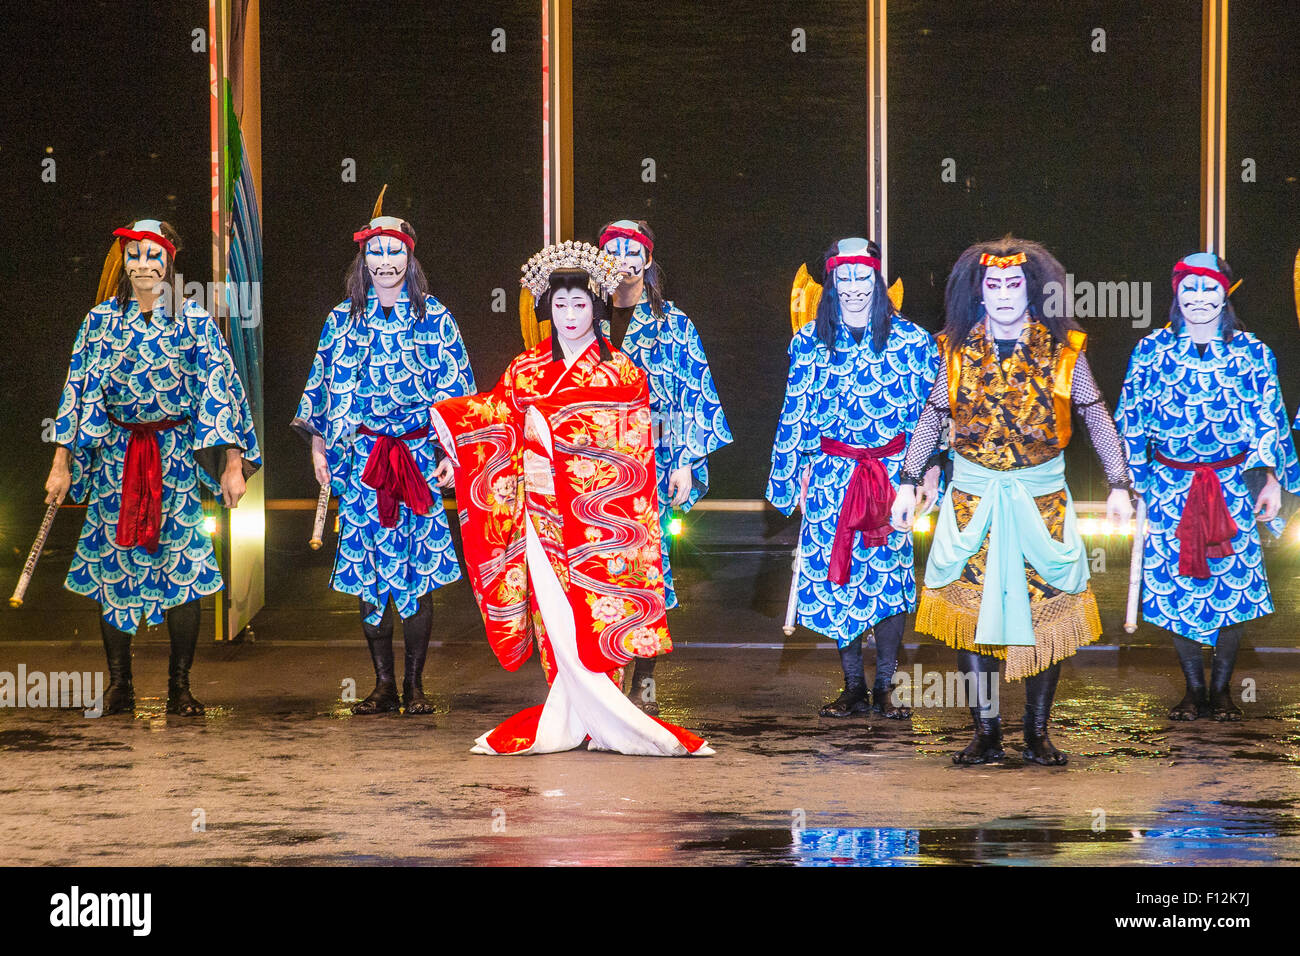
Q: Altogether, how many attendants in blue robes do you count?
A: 5